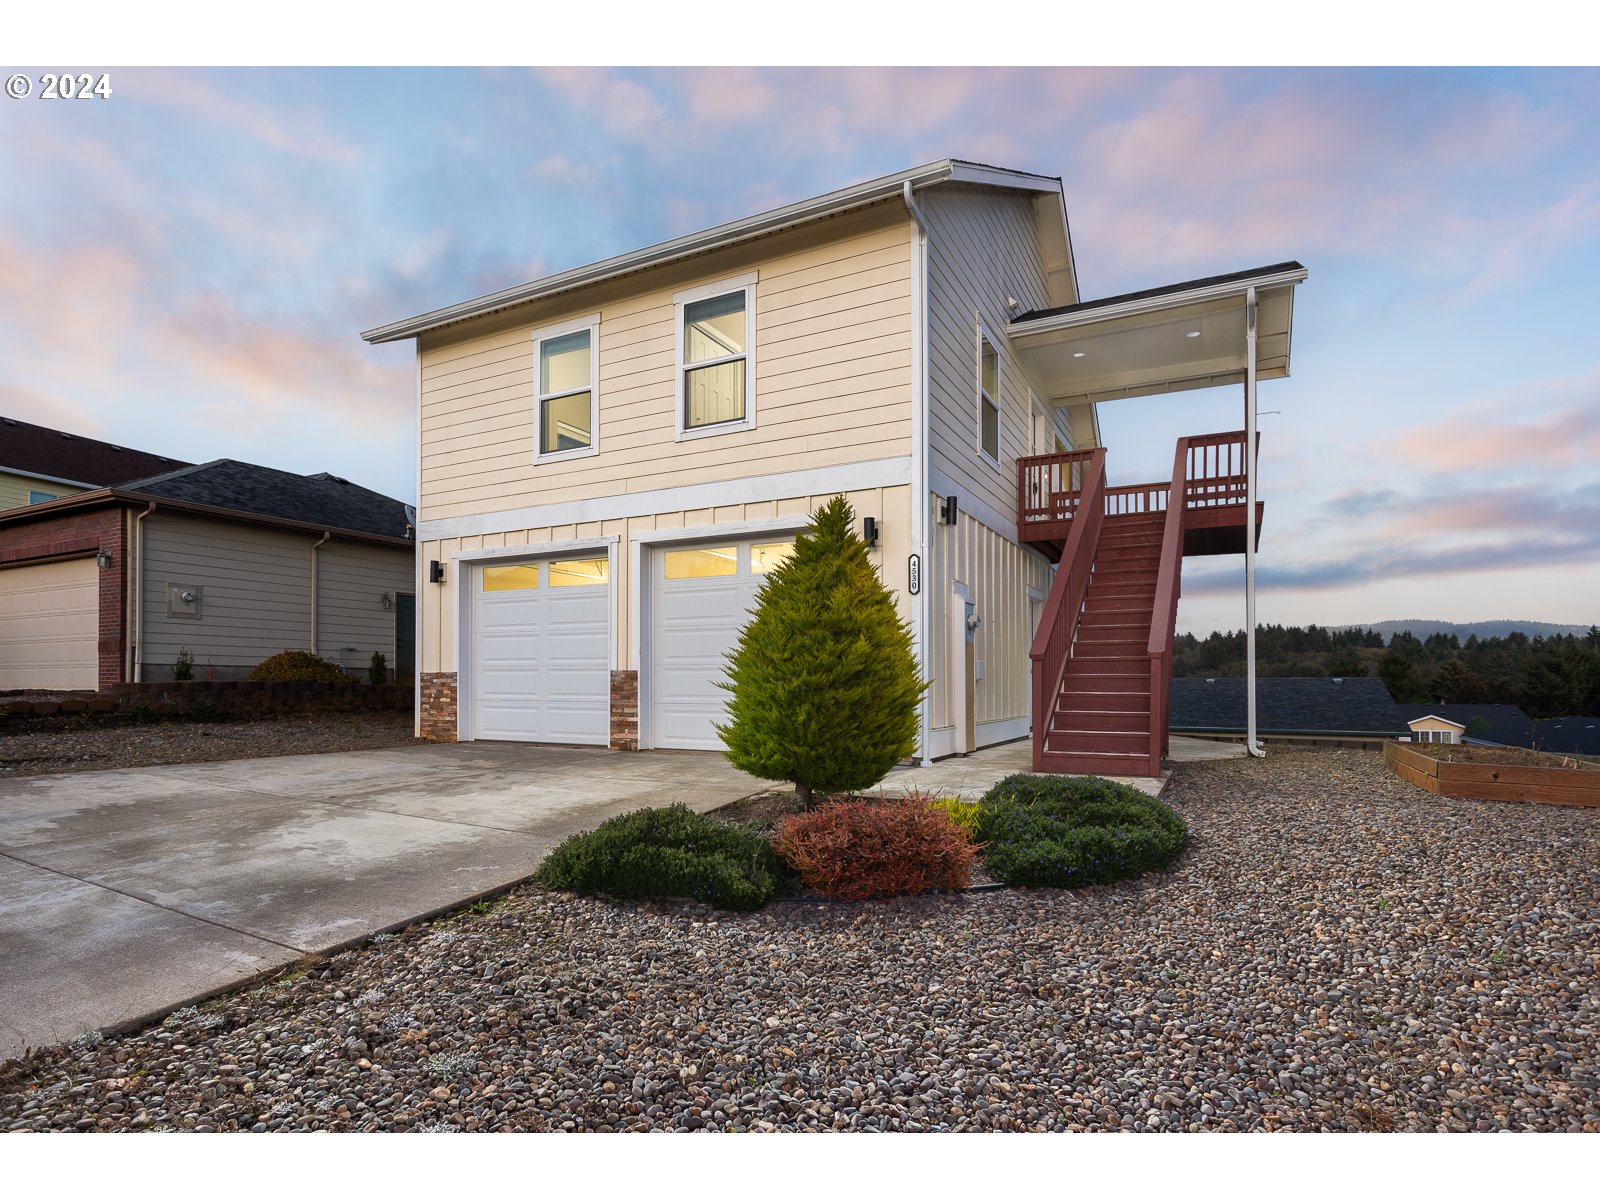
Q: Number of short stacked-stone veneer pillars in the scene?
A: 2